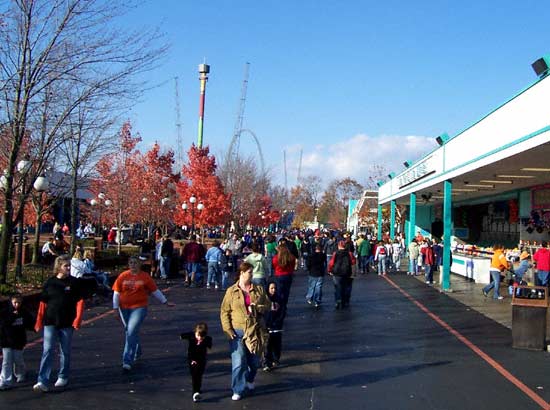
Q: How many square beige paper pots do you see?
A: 1